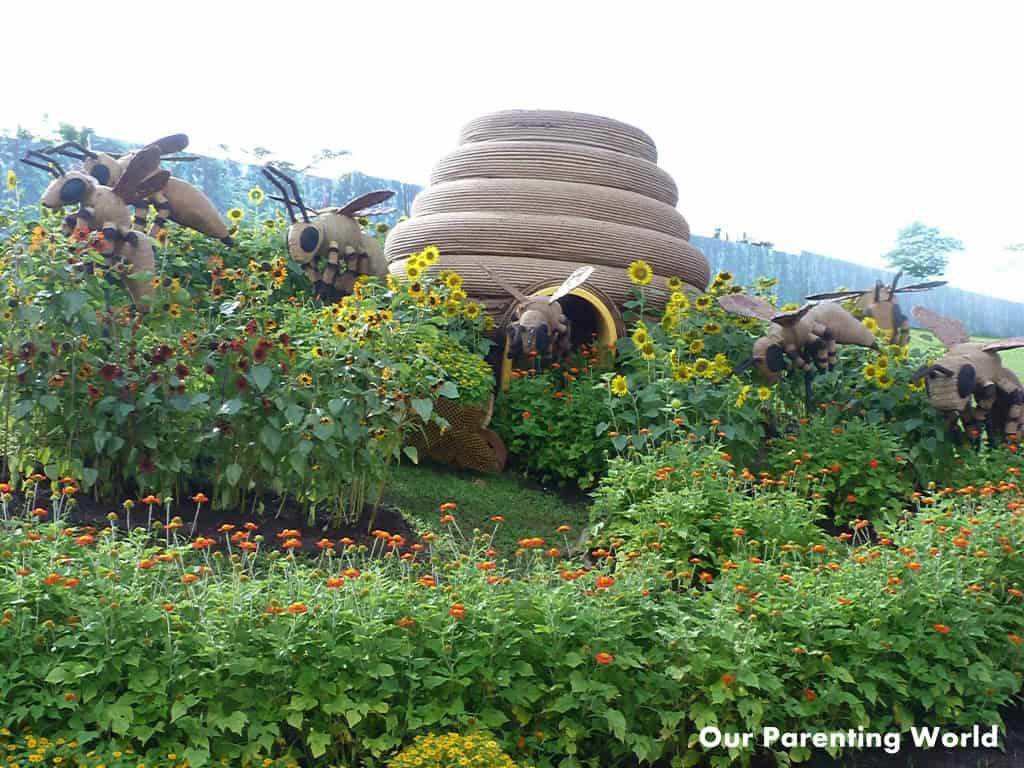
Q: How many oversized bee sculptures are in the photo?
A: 7